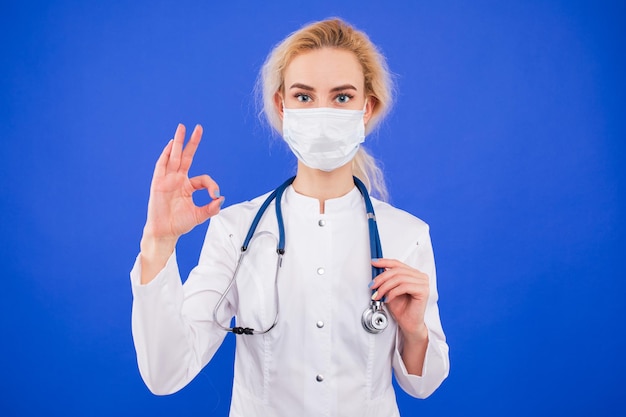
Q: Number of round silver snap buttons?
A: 4